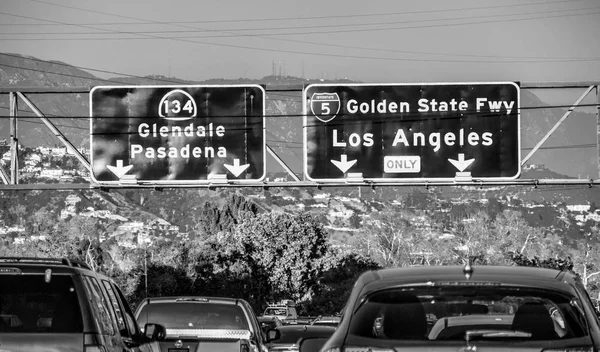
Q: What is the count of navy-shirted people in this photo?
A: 0